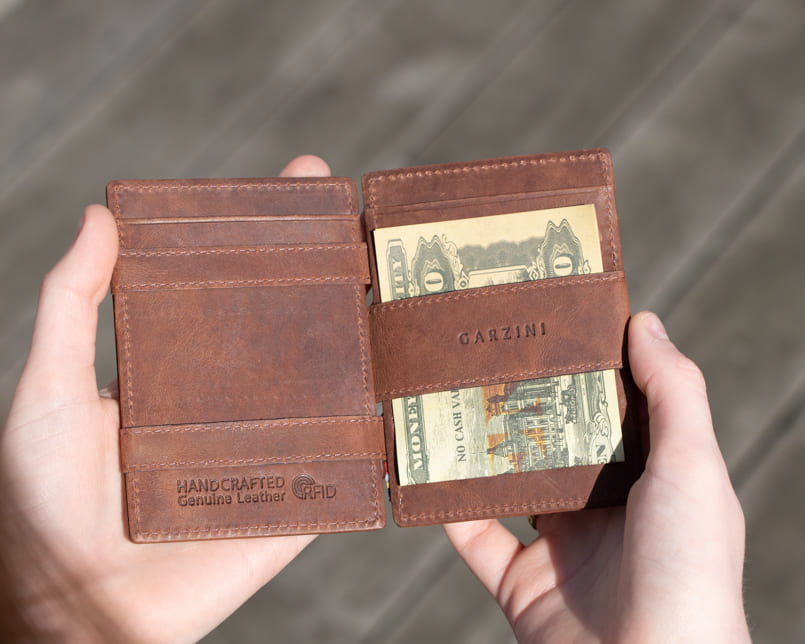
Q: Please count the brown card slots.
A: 2